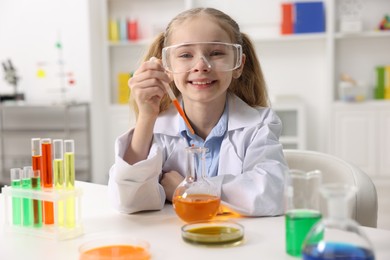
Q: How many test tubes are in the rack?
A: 7